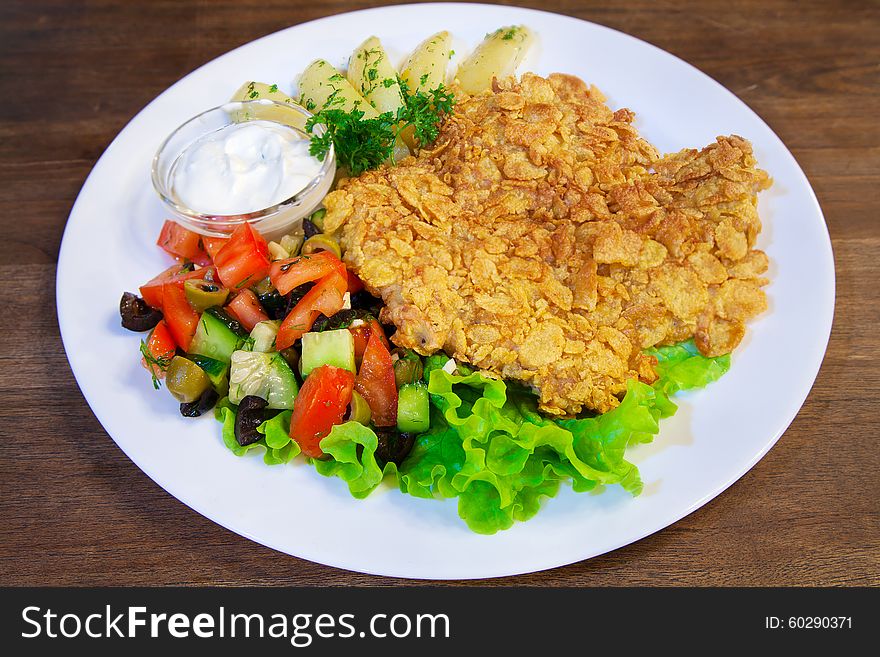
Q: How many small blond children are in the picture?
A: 0